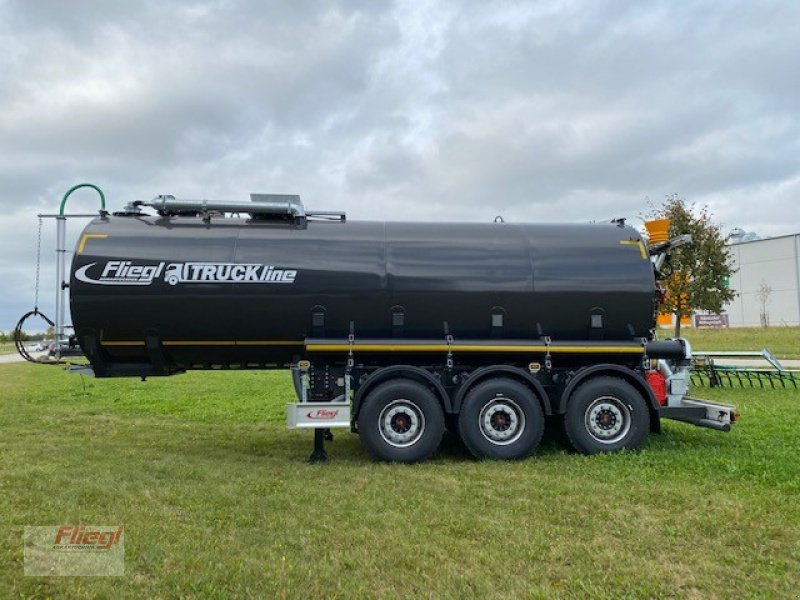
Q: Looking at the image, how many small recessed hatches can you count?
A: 4